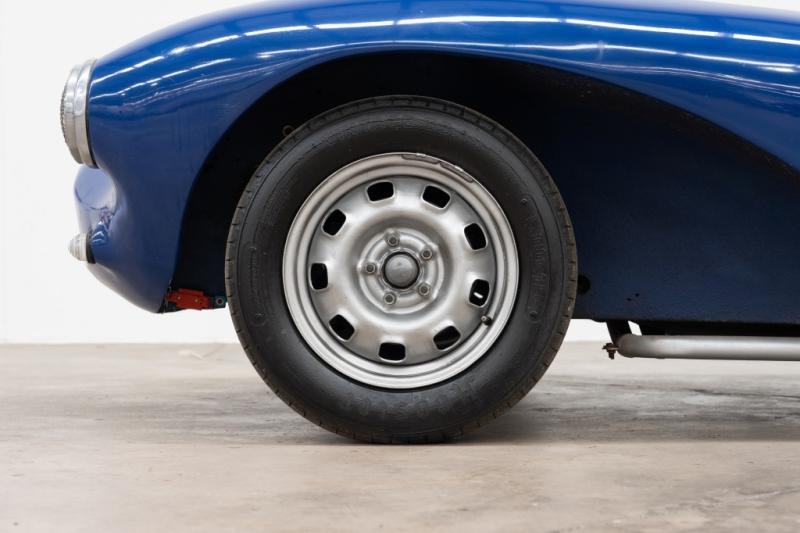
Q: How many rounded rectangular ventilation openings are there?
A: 9